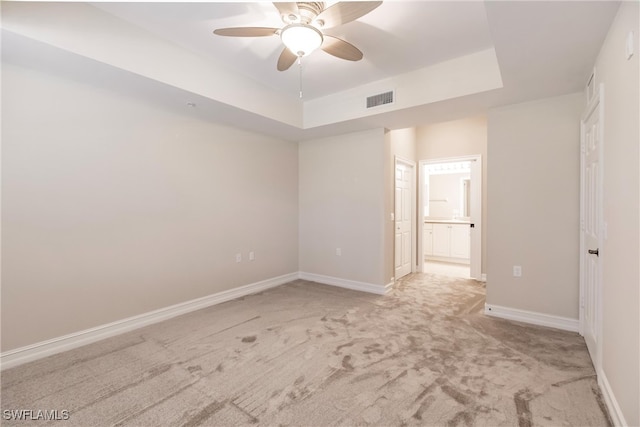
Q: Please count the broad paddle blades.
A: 5